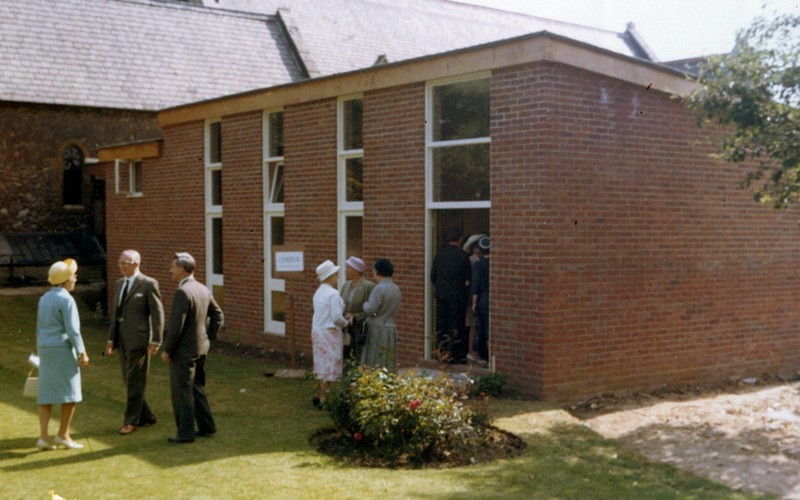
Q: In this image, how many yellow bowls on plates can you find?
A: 0